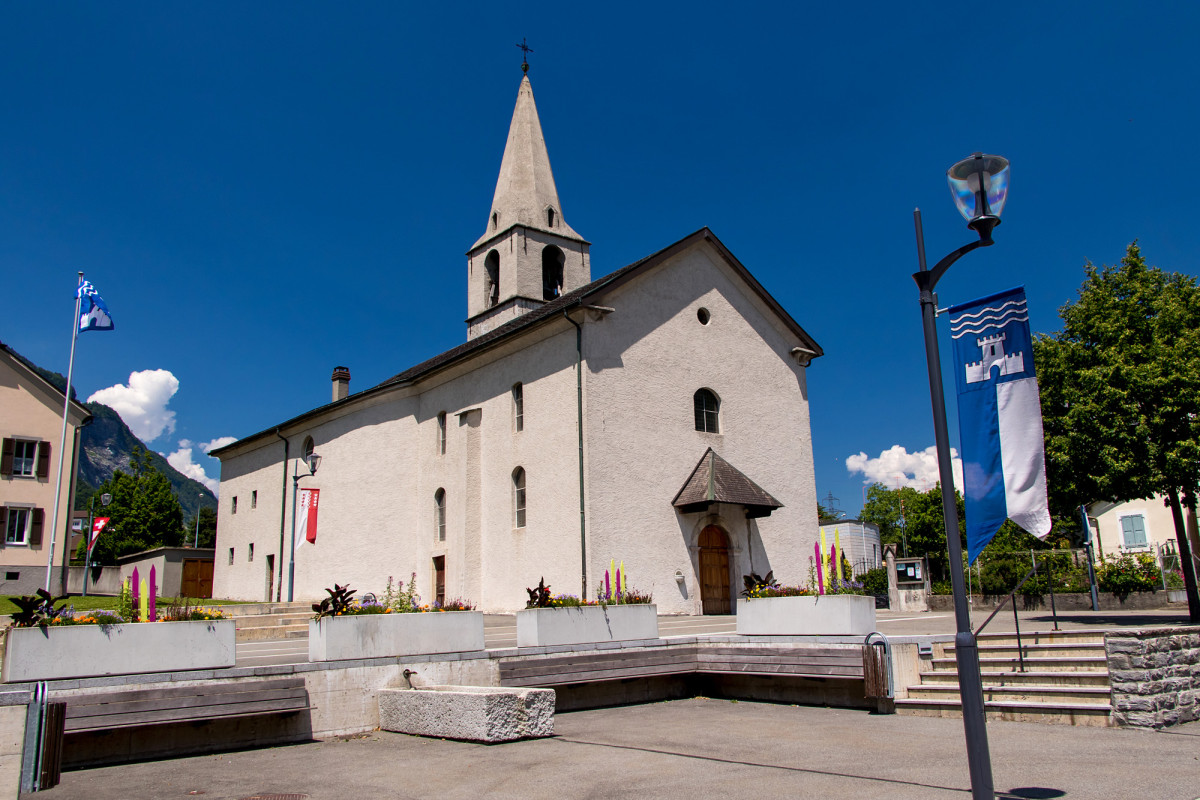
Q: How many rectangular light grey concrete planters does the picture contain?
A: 4